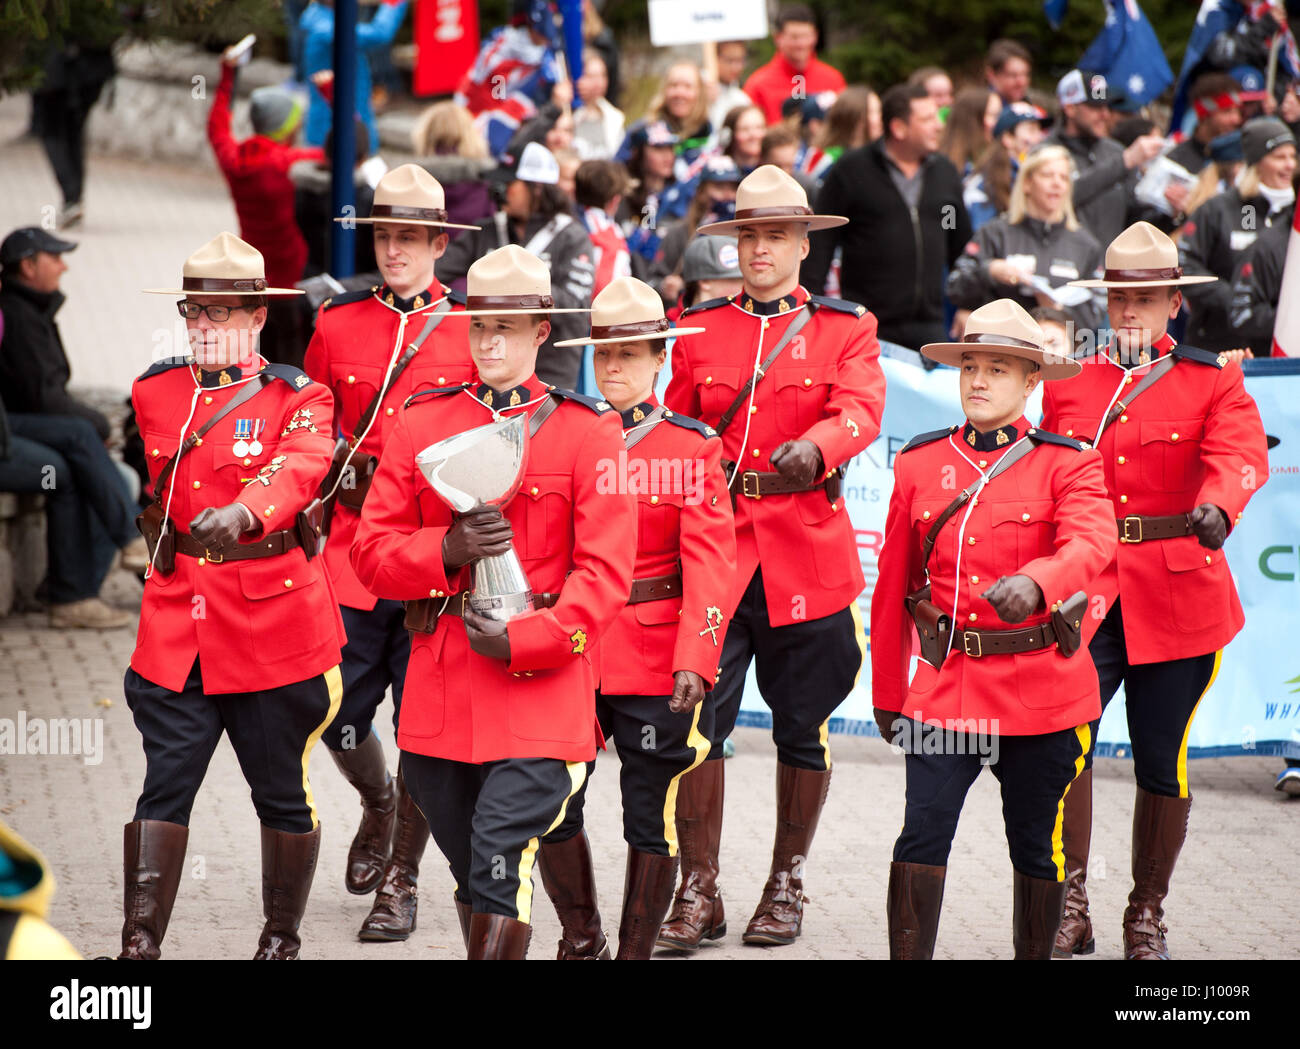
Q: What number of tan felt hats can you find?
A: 7